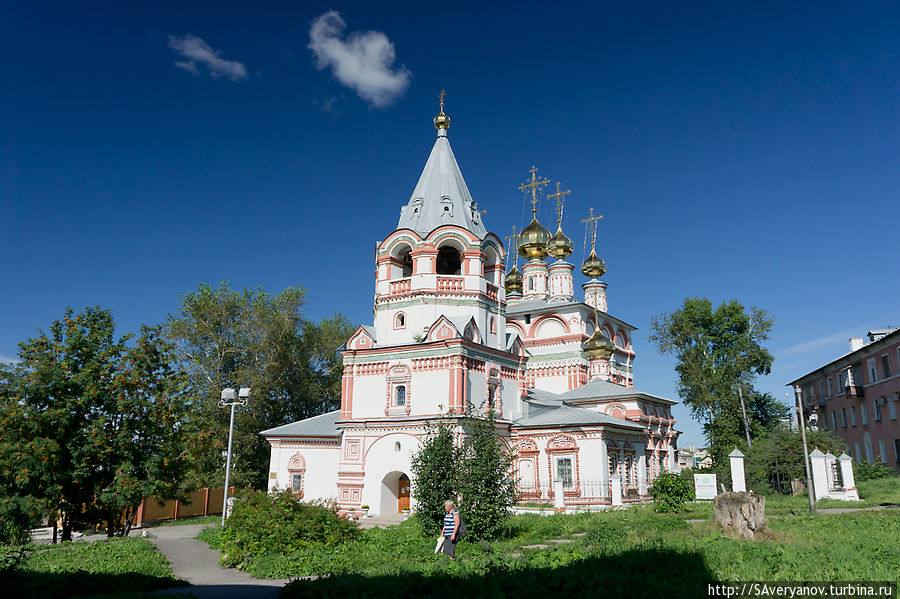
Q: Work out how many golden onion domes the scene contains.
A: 6